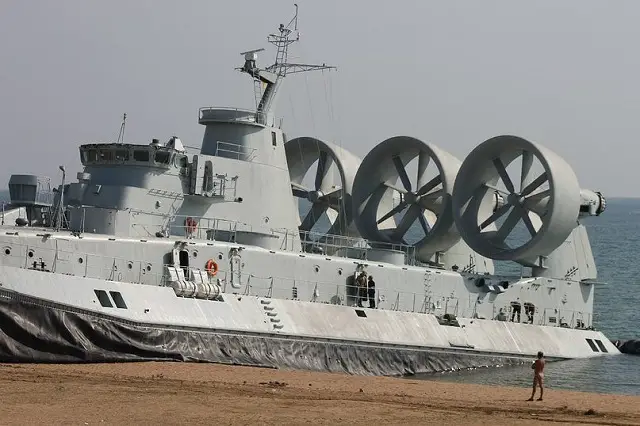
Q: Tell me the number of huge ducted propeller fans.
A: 3